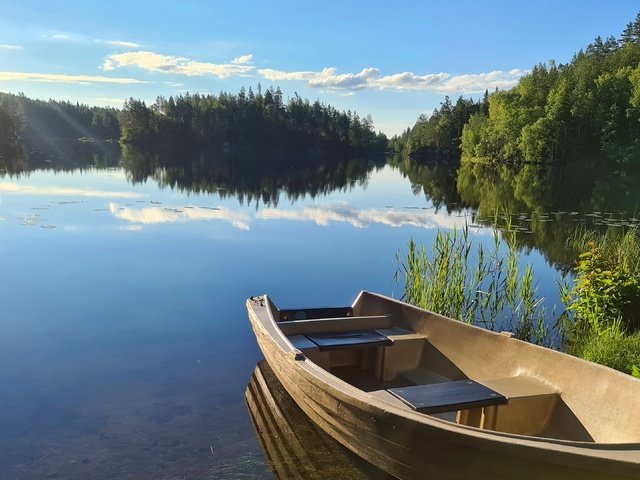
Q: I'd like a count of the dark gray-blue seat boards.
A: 2